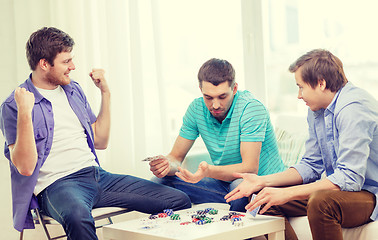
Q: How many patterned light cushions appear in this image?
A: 1